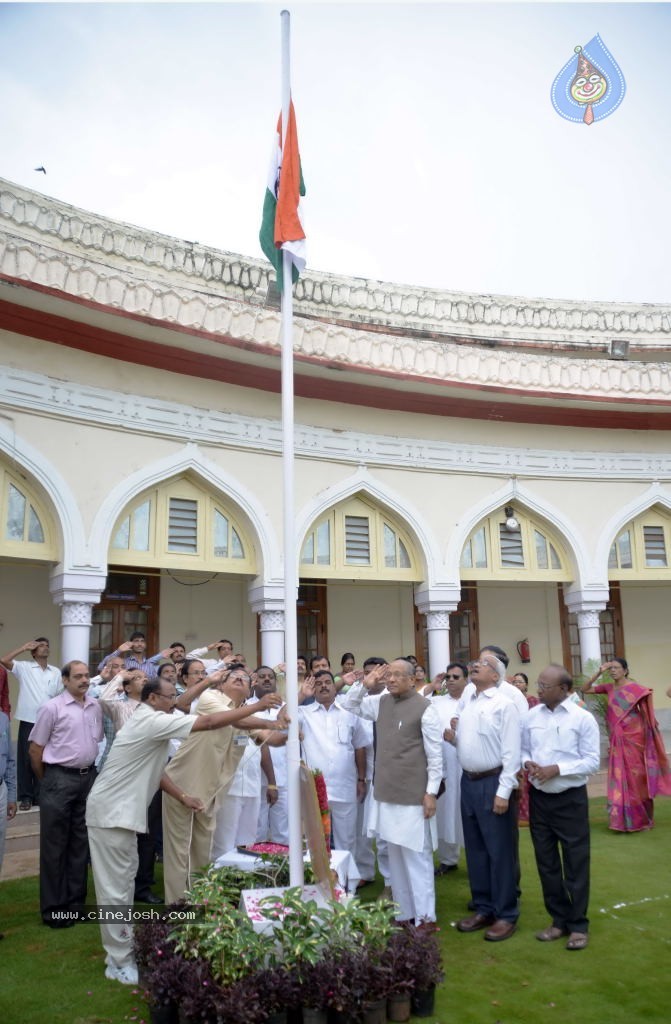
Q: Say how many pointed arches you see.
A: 5